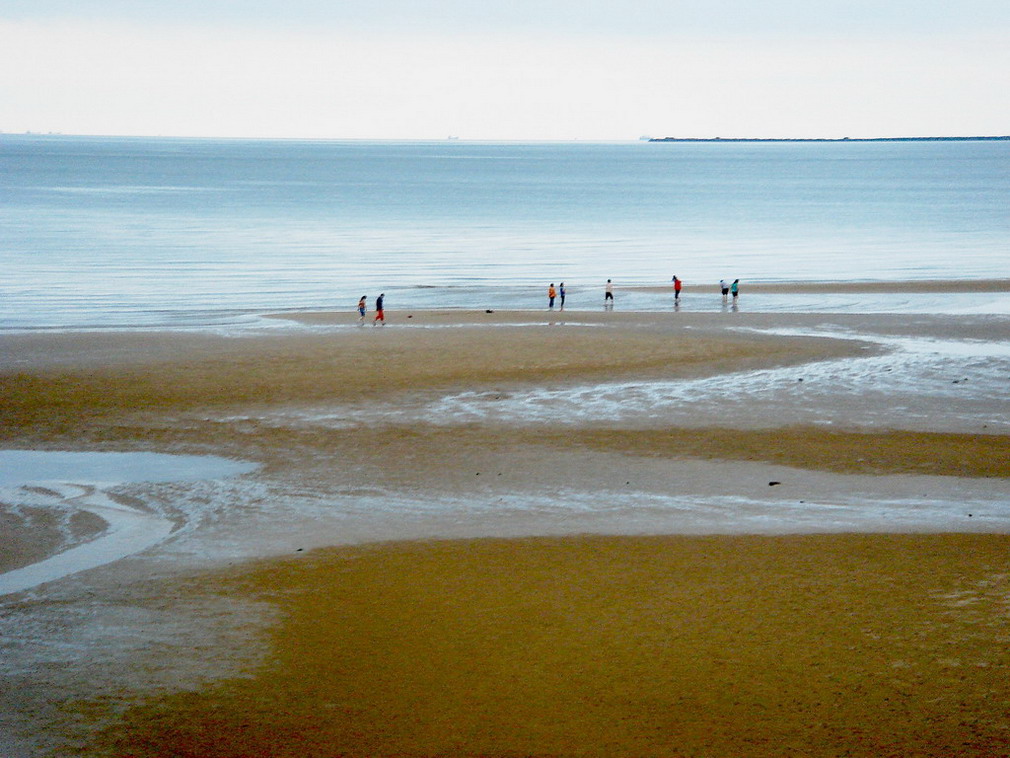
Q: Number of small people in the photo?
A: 8